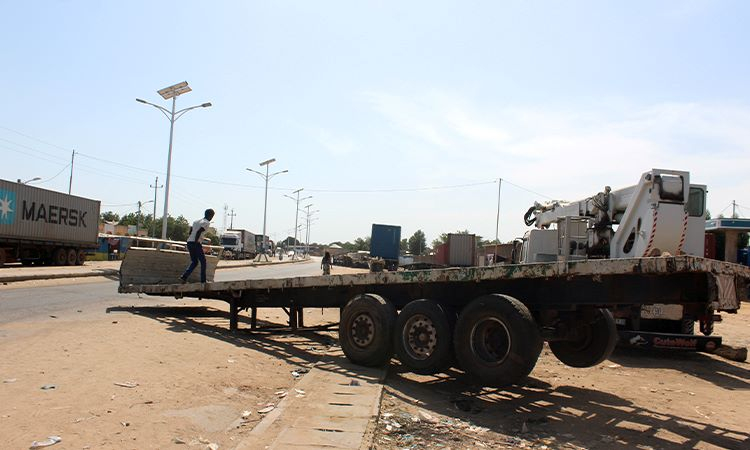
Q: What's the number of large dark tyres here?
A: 4